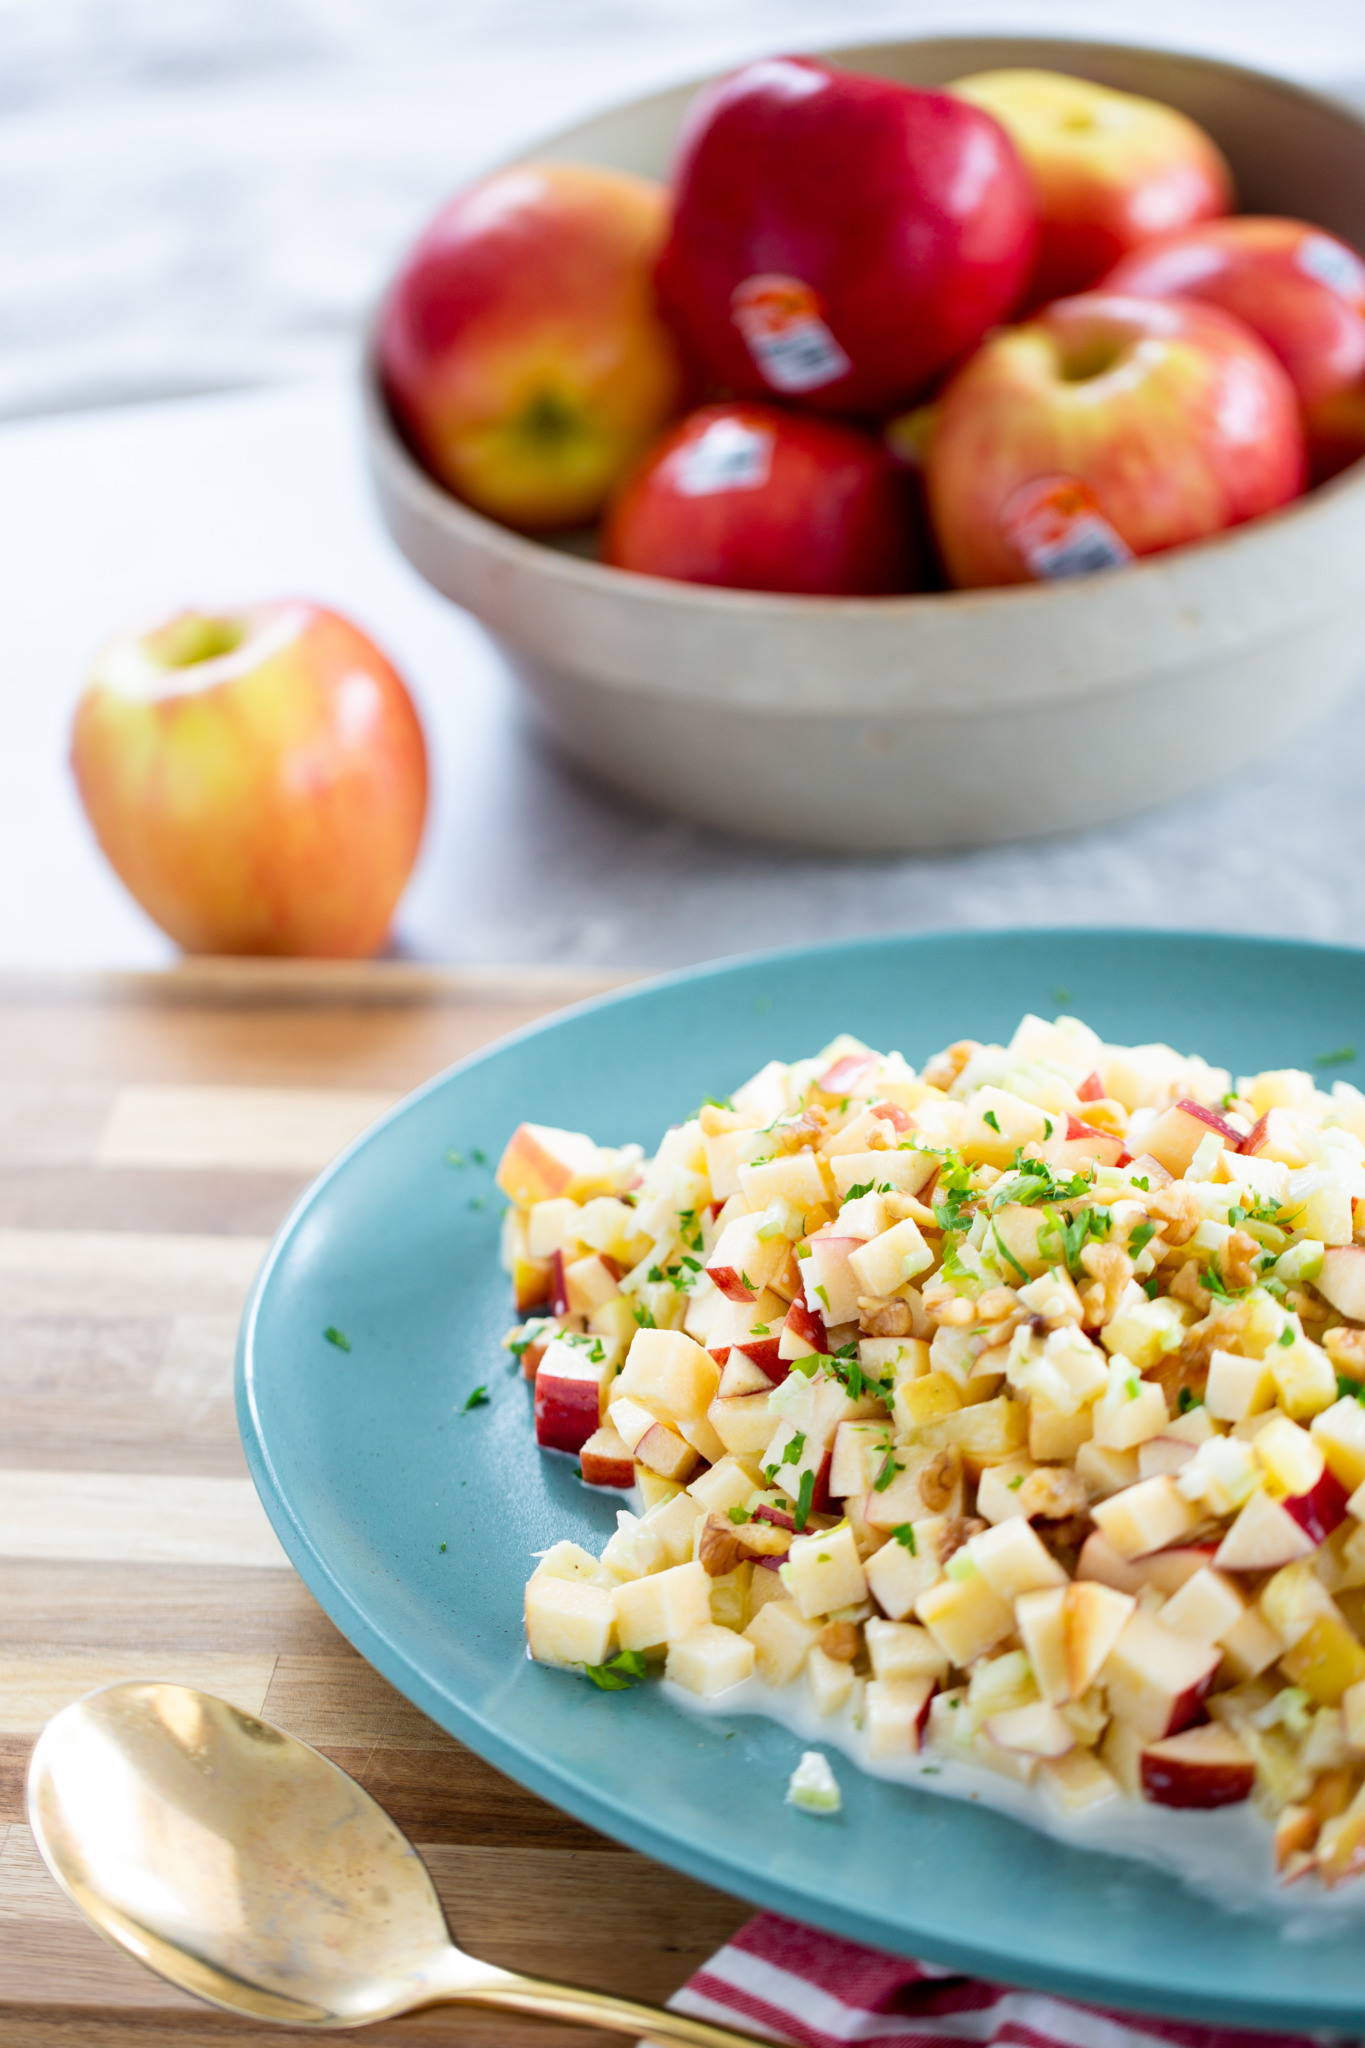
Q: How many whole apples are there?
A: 7